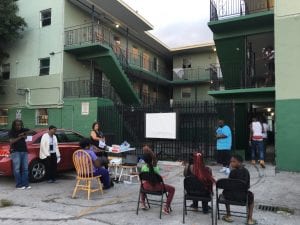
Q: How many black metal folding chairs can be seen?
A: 3